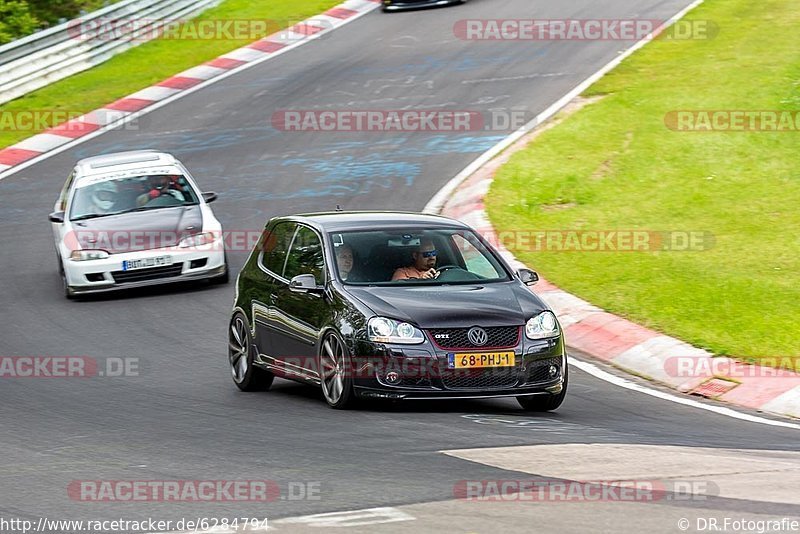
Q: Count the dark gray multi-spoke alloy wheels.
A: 2